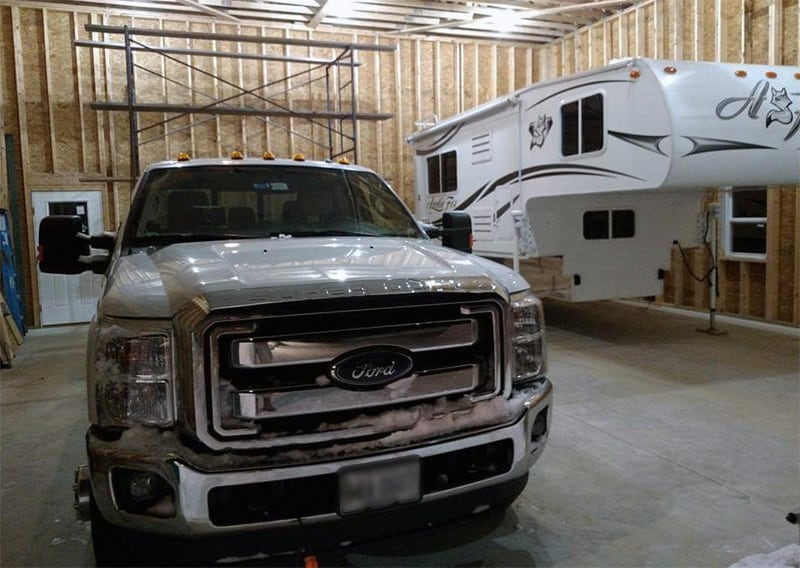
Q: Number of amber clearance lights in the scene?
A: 10